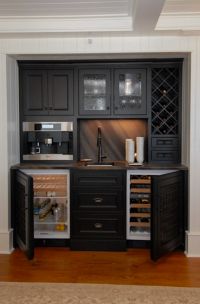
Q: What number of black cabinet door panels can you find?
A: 6